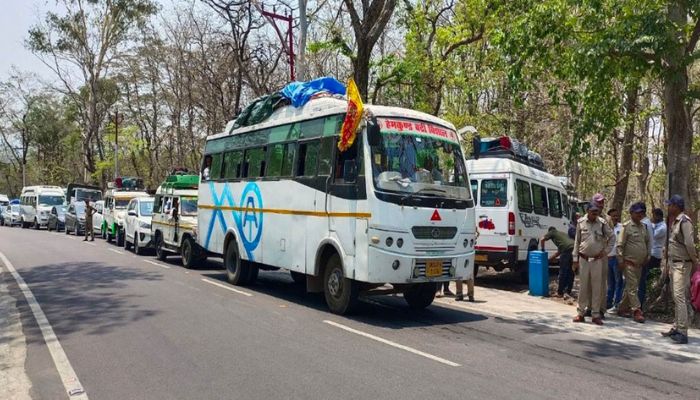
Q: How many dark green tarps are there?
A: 1